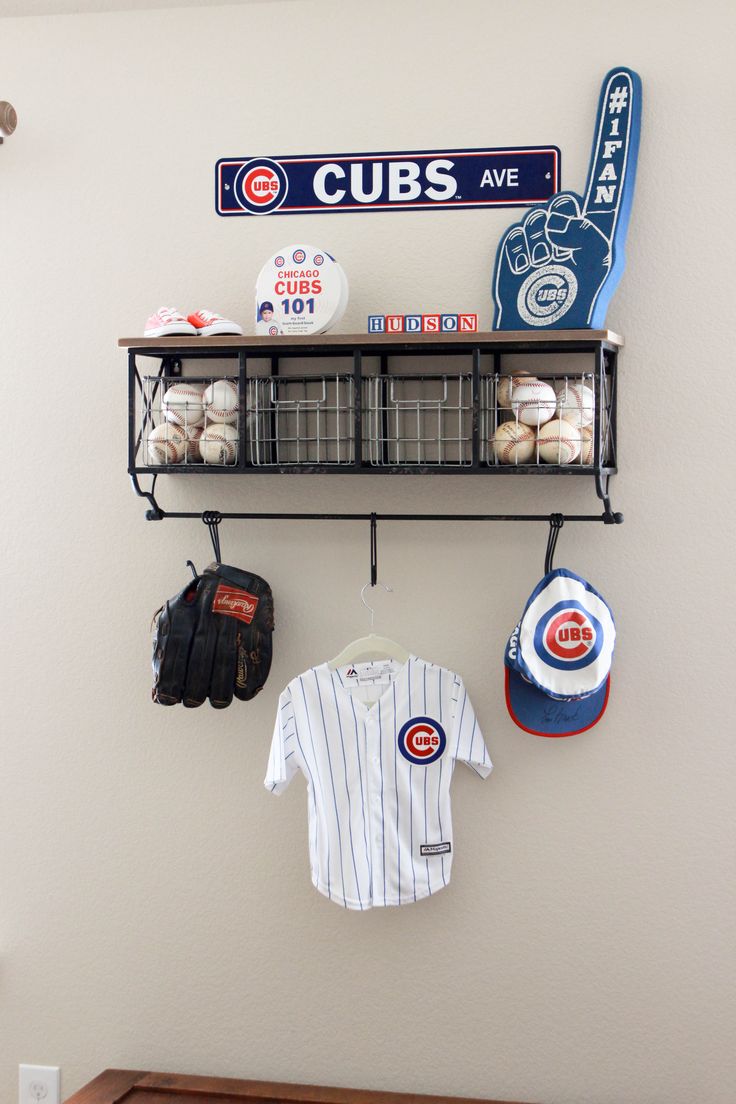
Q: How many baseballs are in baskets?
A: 11